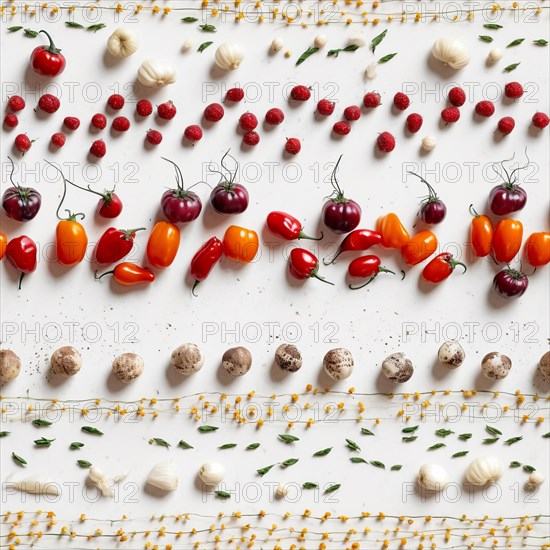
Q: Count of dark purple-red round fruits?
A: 7